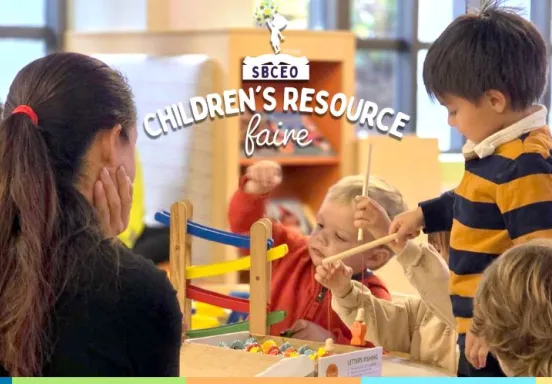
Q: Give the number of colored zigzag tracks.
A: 4